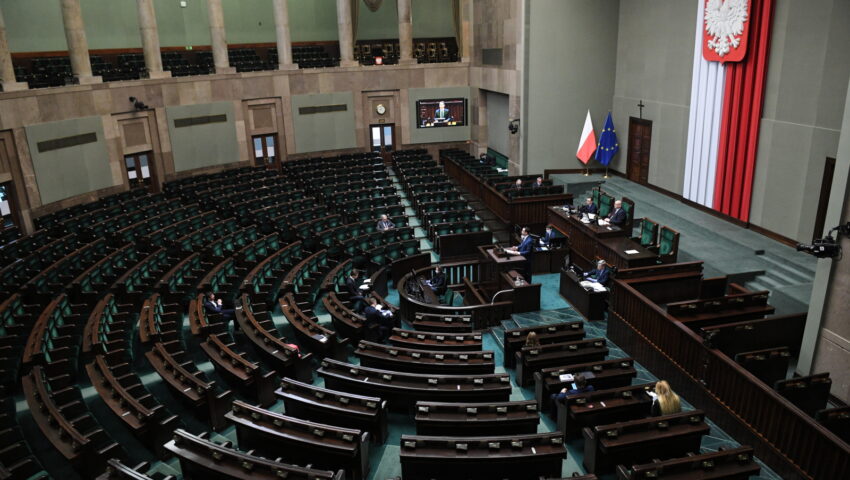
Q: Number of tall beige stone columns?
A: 7